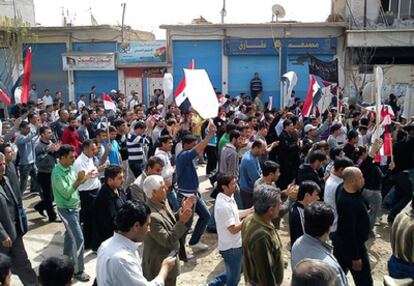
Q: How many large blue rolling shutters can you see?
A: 5